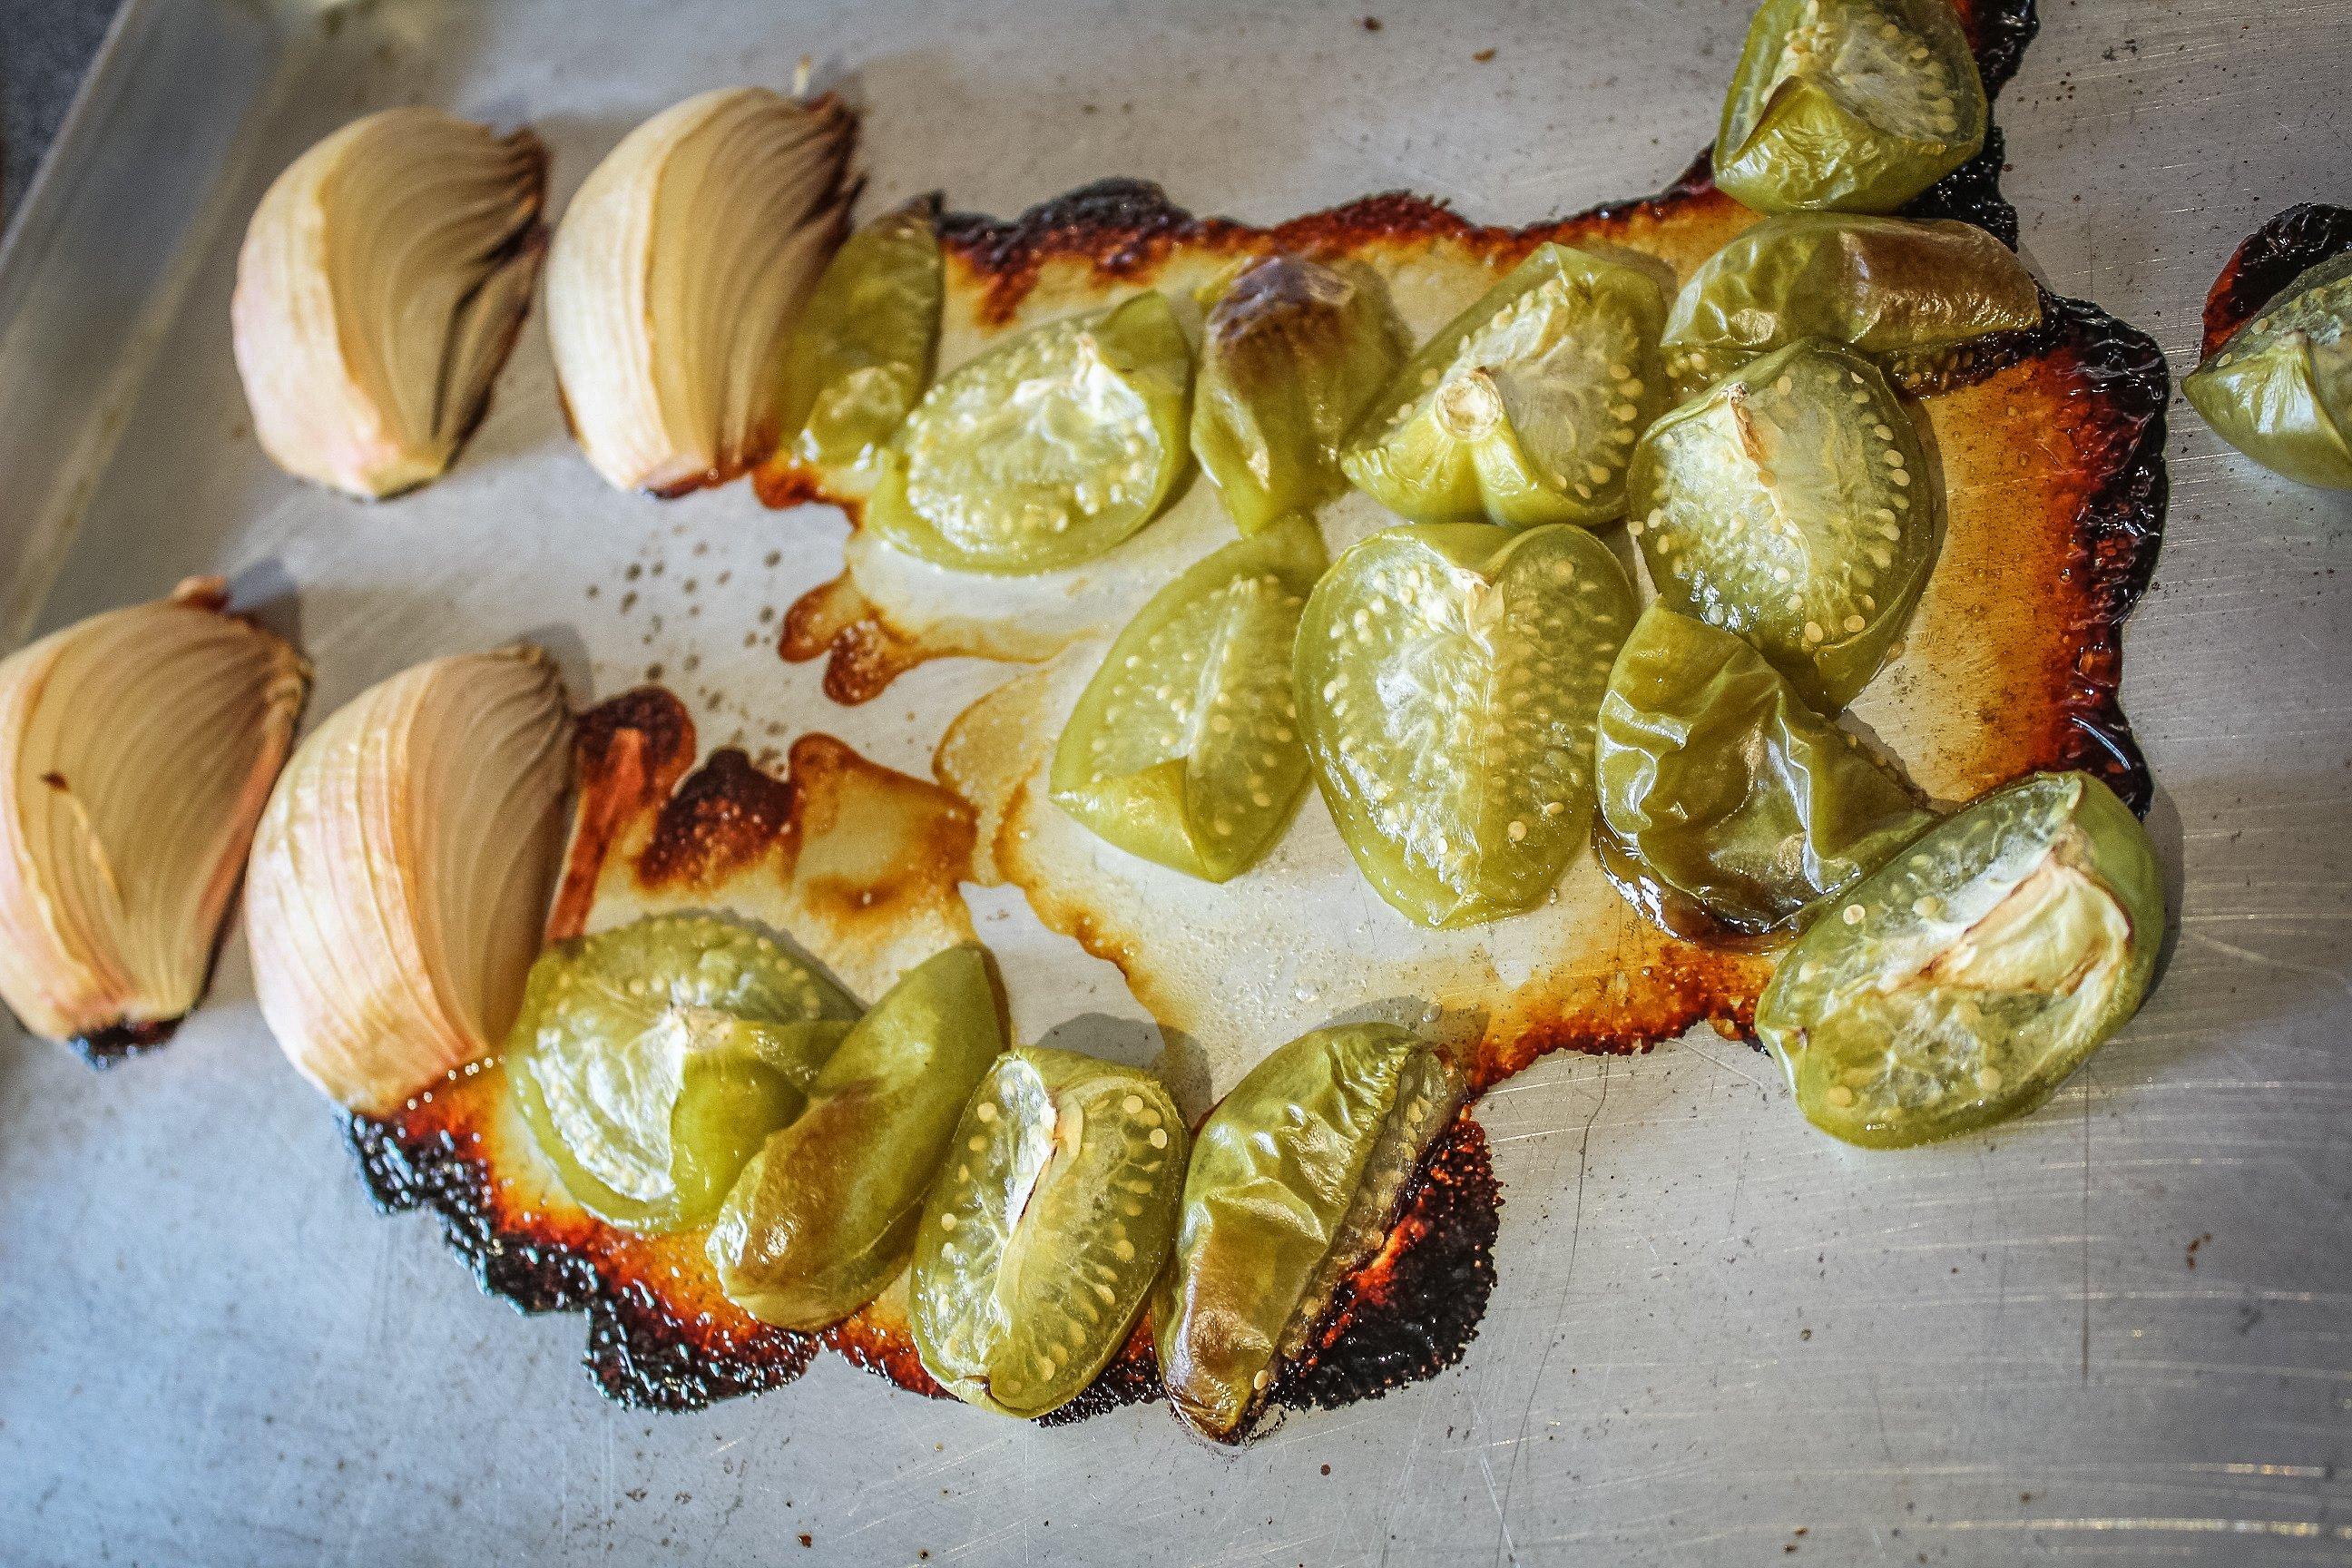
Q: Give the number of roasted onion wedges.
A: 4